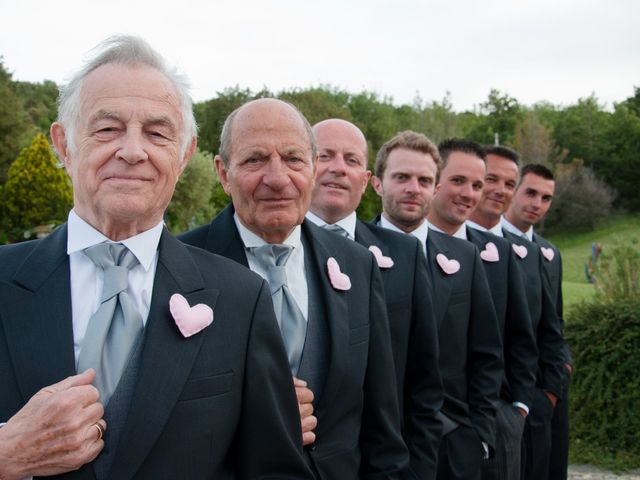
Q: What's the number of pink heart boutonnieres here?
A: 7